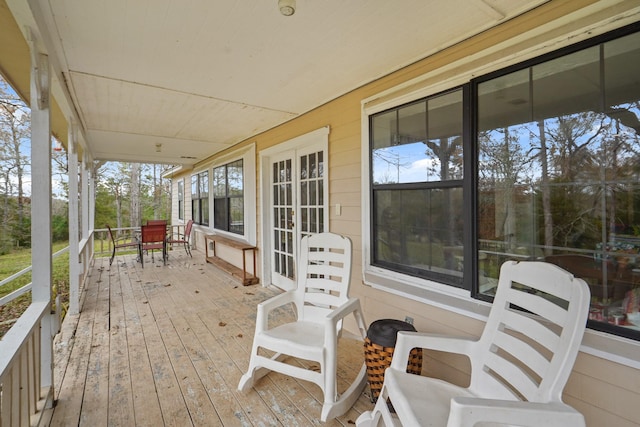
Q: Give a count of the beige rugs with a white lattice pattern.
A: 0